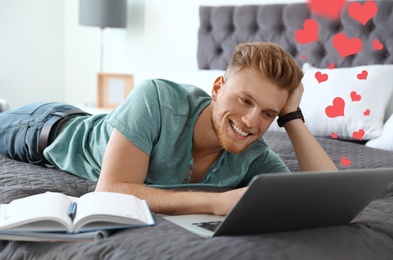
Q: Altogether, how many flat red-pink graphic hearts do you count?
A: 15